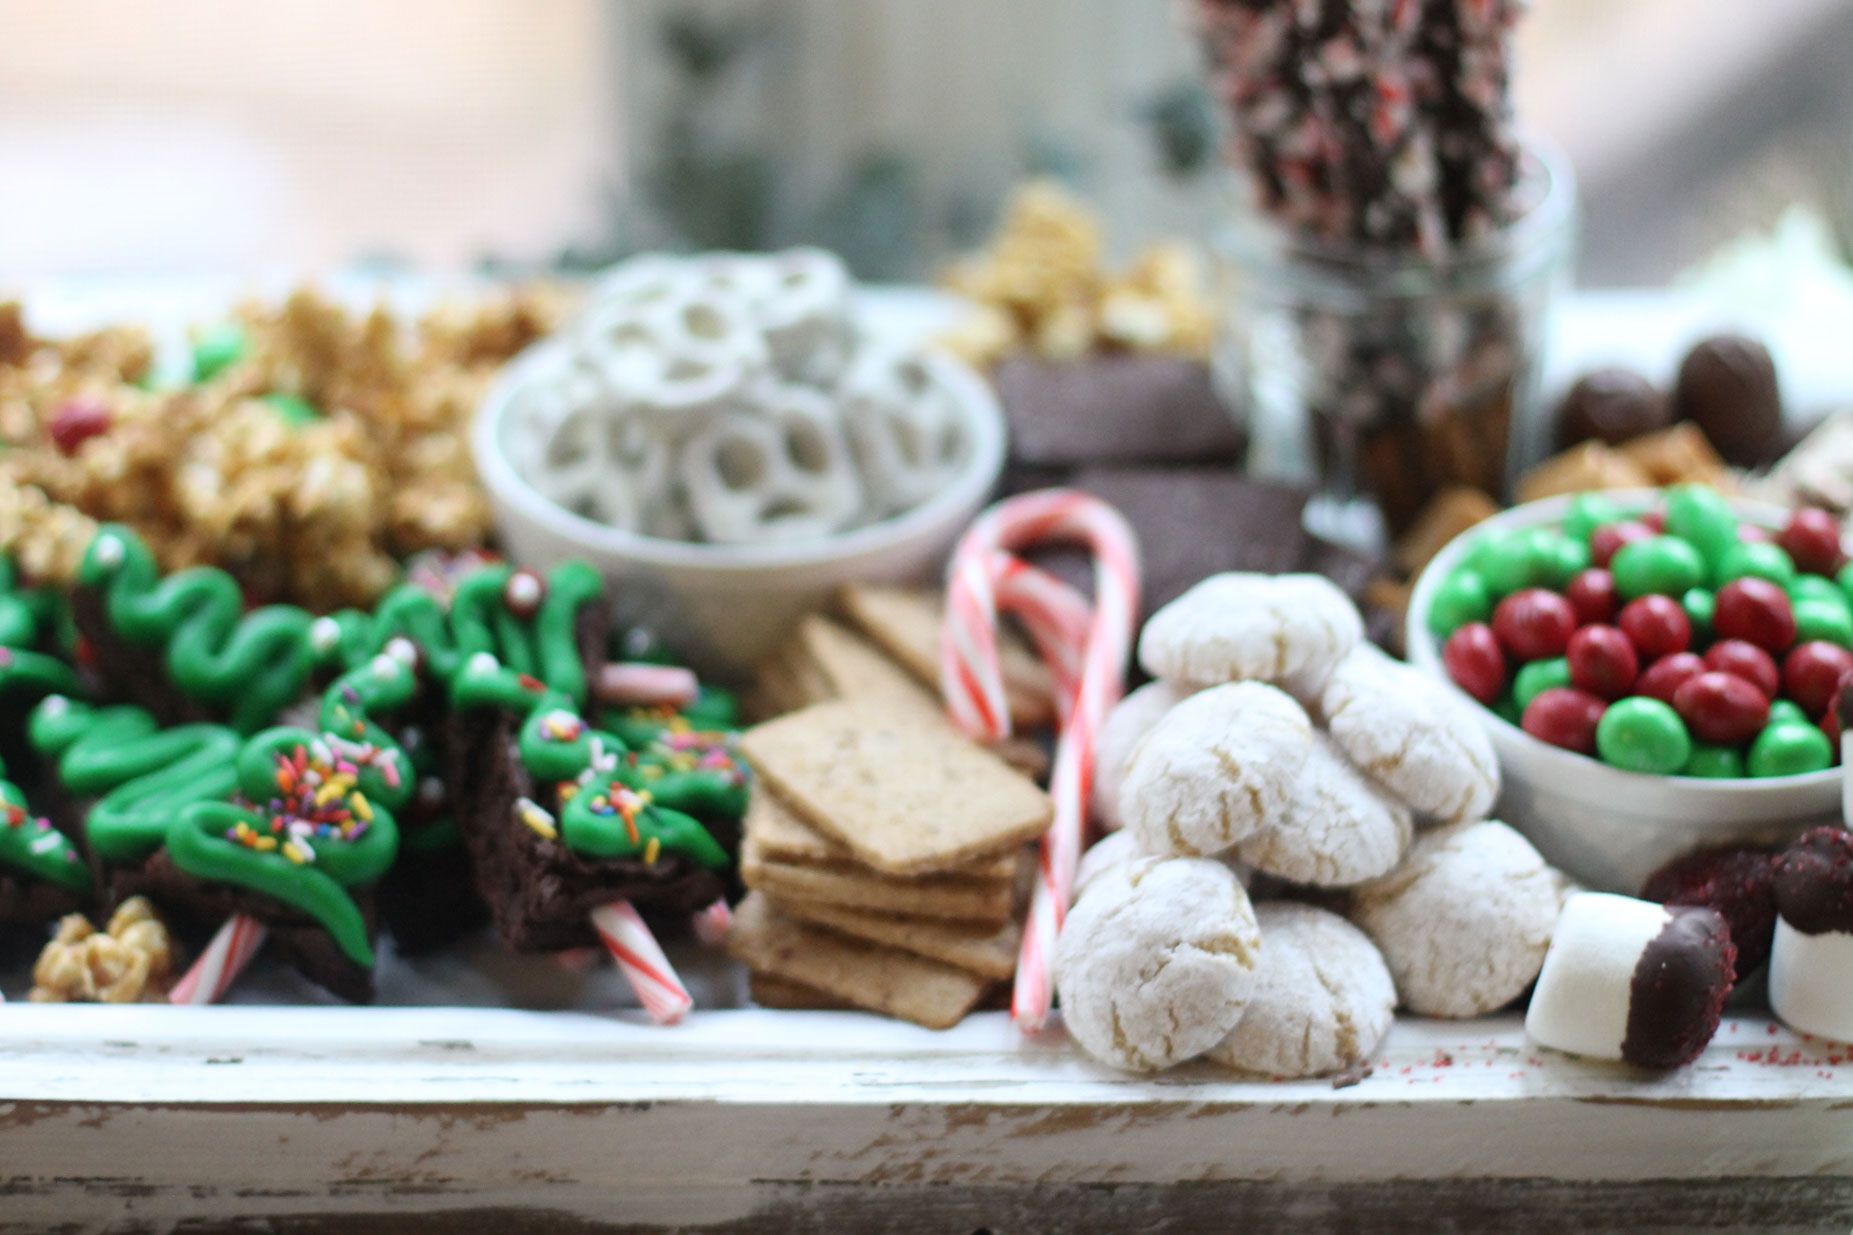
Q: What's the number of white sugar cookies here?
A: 9